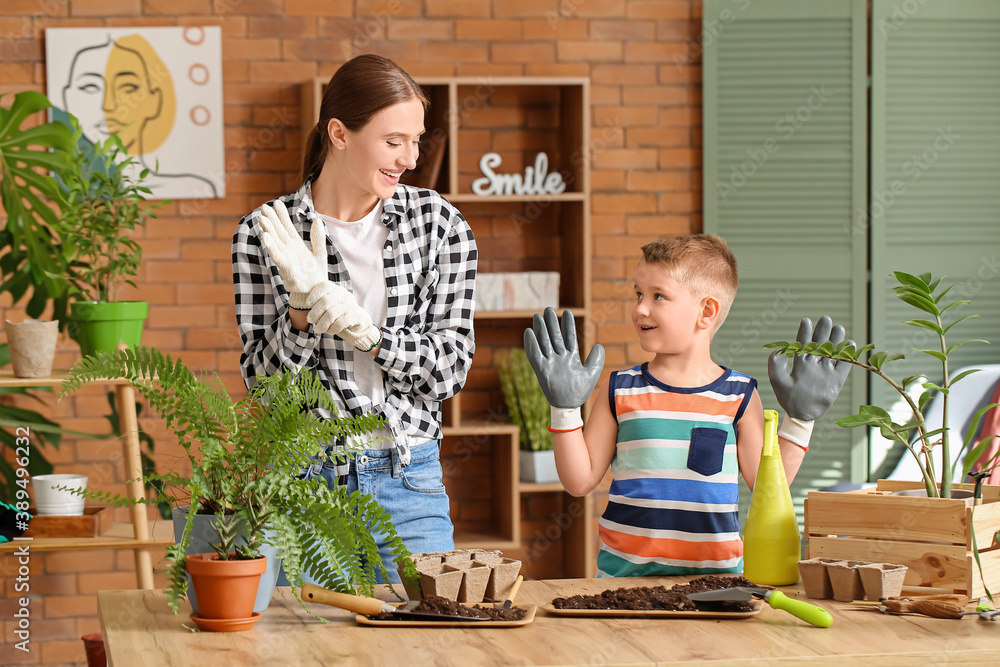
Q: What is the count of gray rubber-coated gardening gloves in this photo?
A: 2